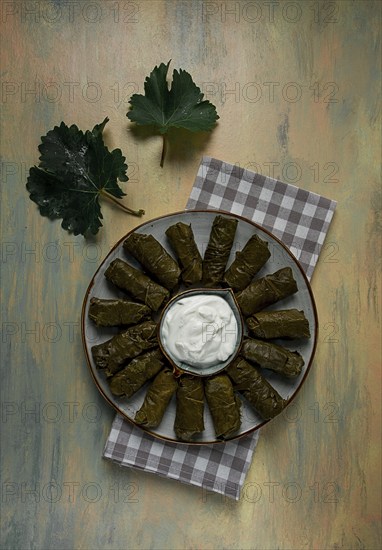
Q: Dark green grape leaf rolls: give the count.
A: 15